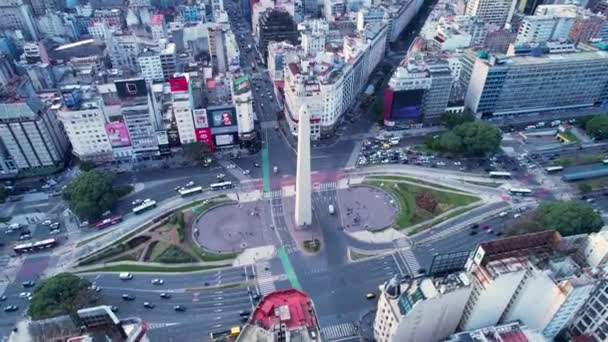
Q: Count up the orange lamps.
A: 0